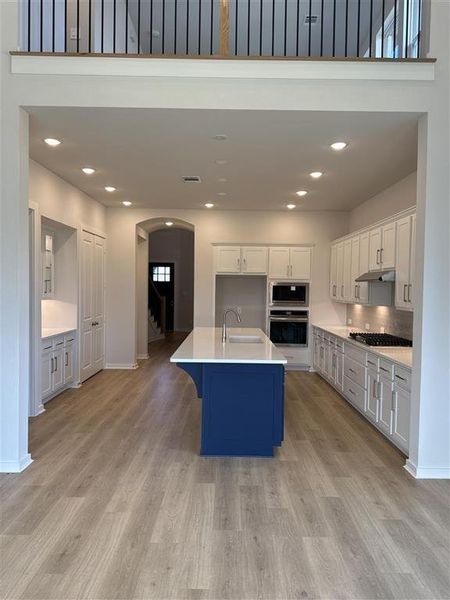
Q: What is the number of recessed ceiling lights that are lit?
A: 10